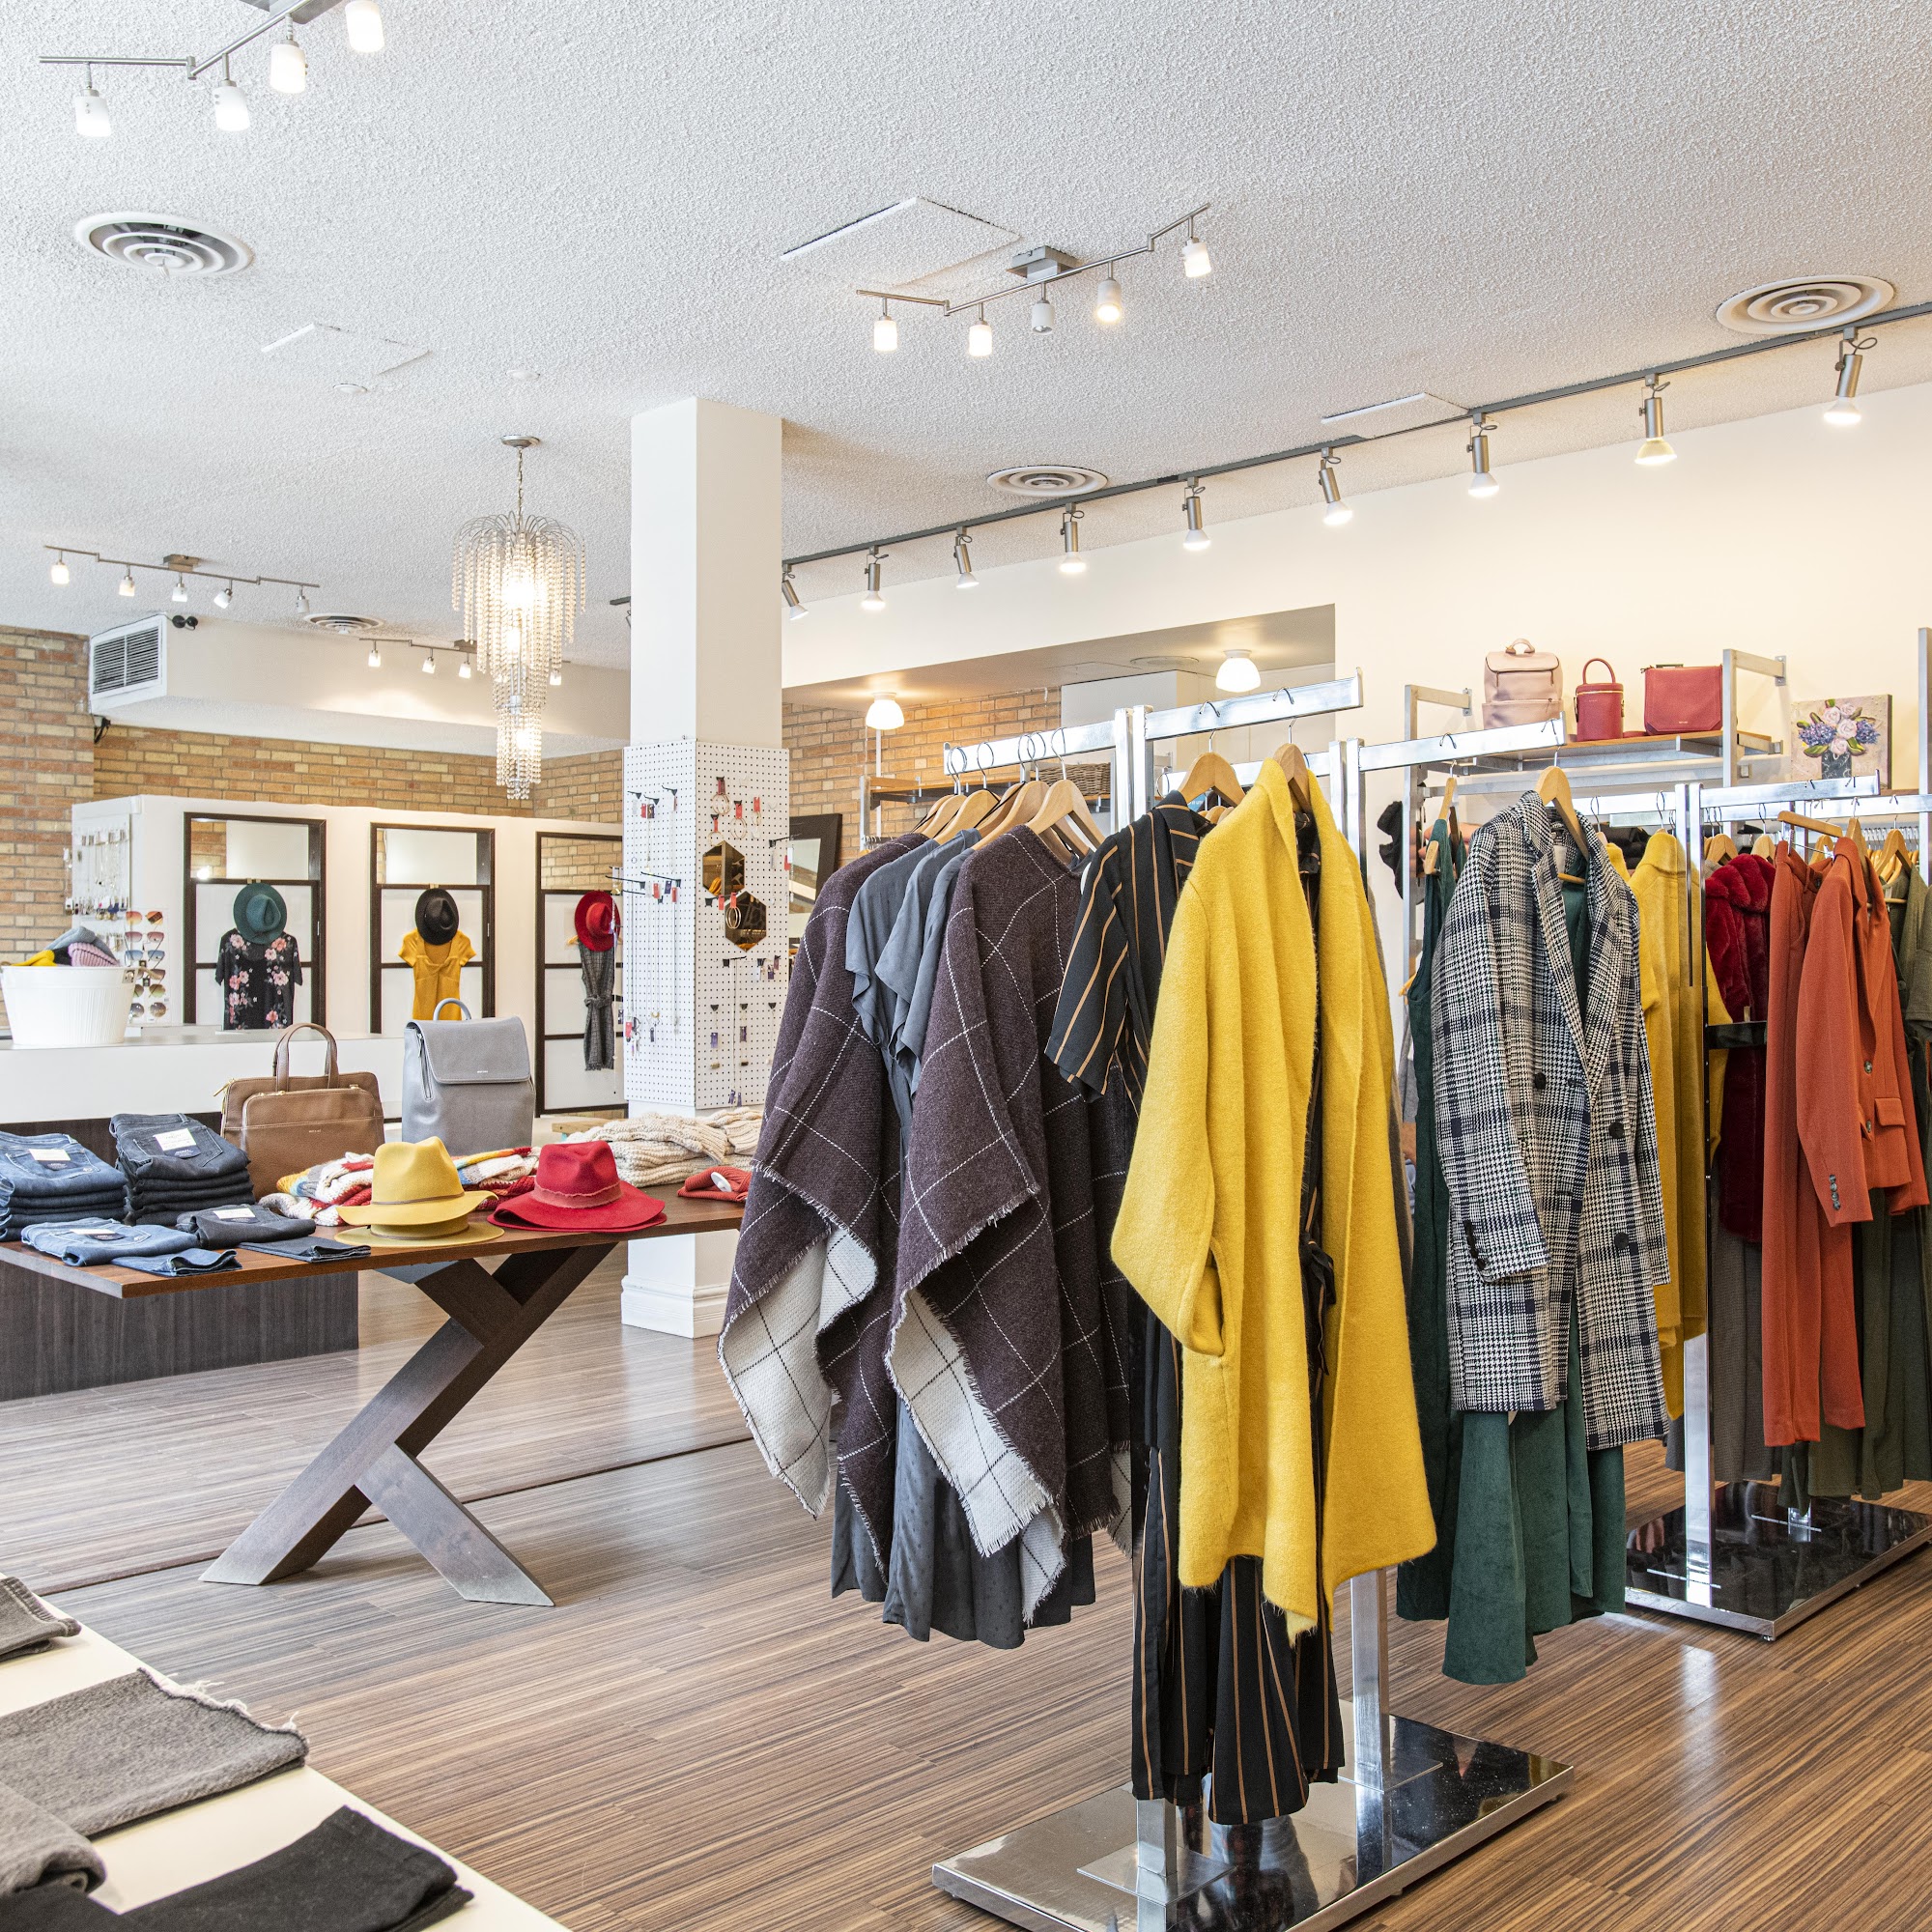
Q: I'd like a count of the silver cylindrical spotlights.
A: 9